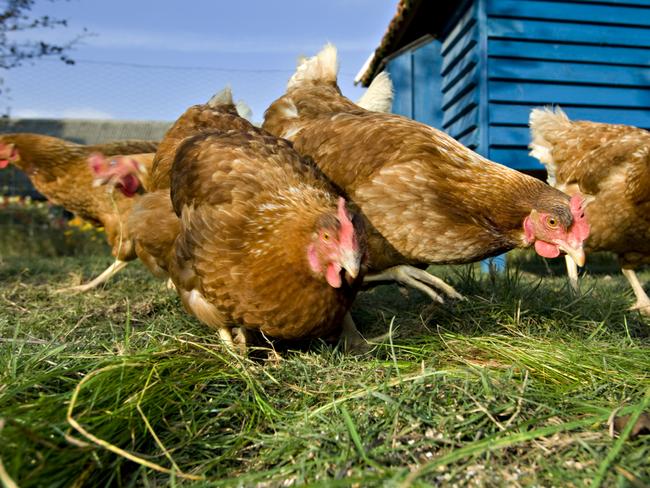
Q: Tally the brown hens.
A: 5